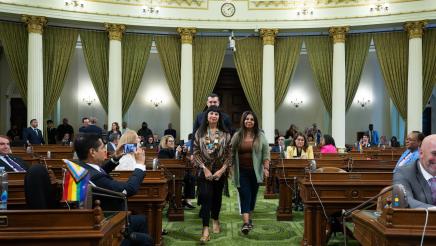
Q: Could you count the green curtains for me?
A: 12